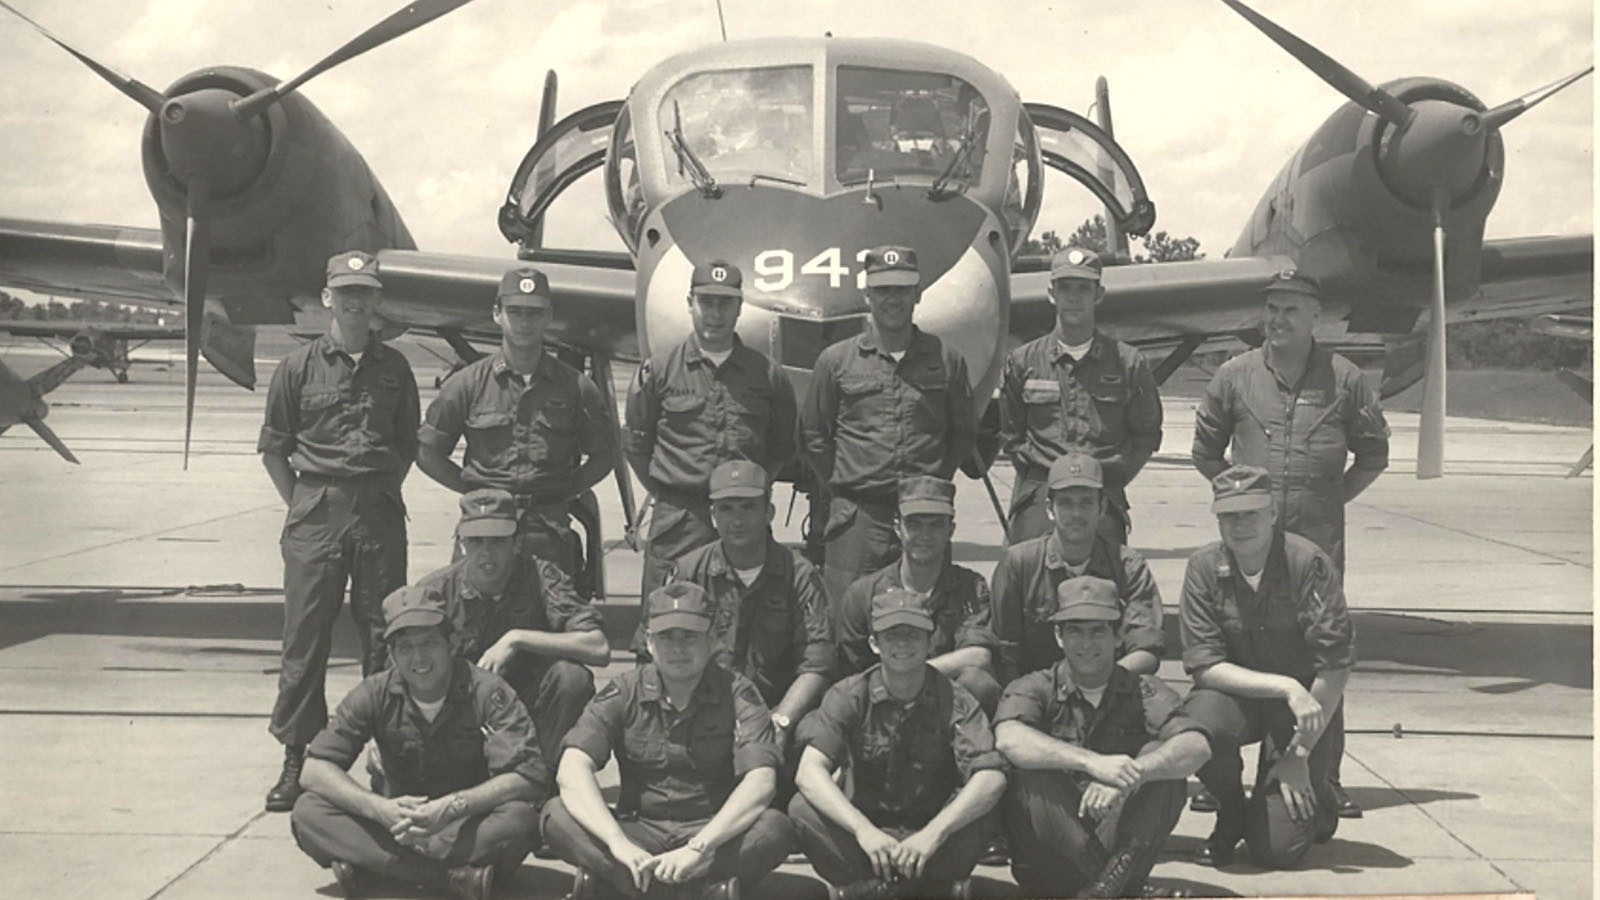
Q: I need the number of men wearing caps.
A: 15